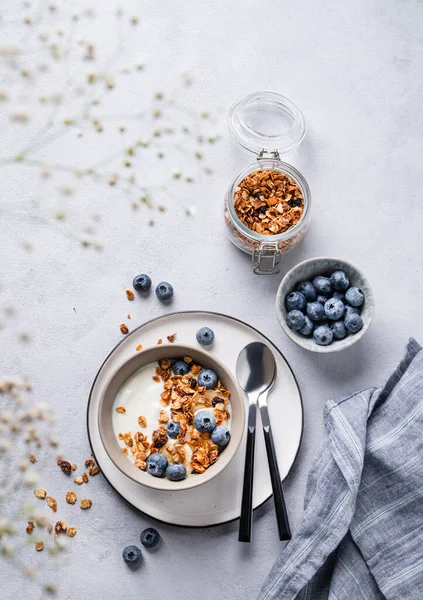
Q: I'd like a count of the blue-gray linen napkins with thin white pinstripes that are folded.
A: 1